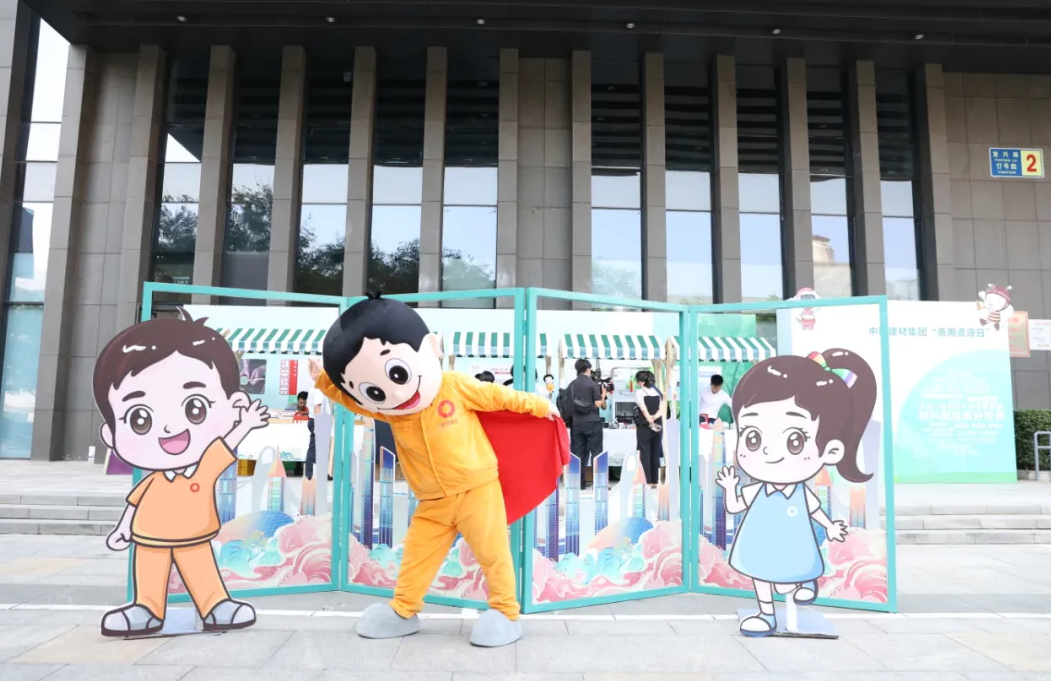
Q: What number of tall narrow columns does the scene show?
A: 13